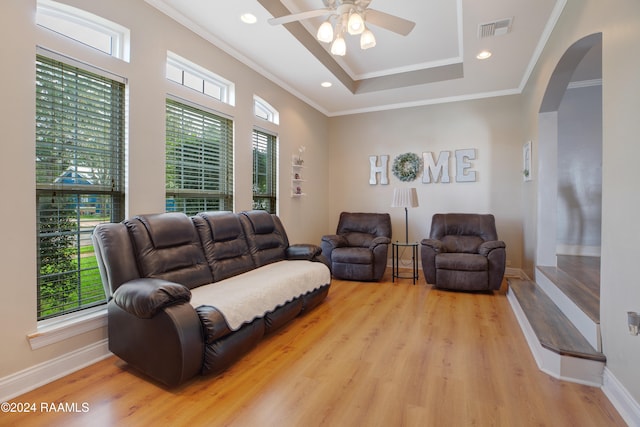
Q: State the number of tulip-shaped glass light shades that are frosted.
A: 4